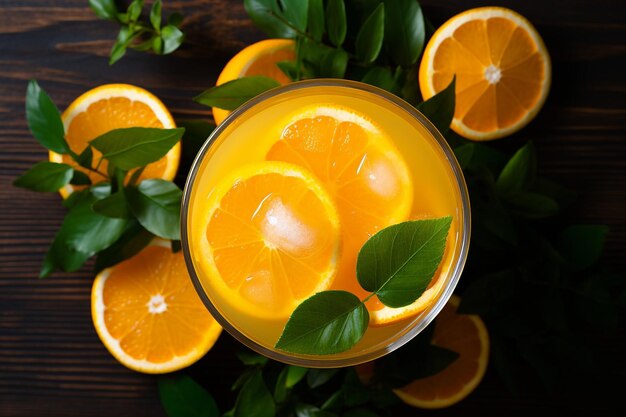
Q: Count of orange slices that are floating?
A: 3